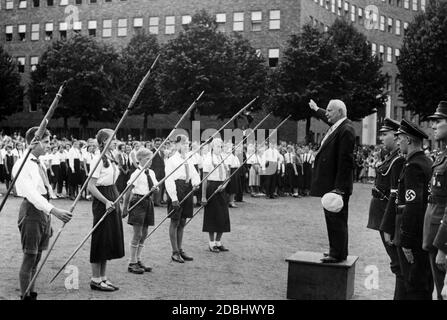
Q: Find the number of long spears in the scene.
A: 6